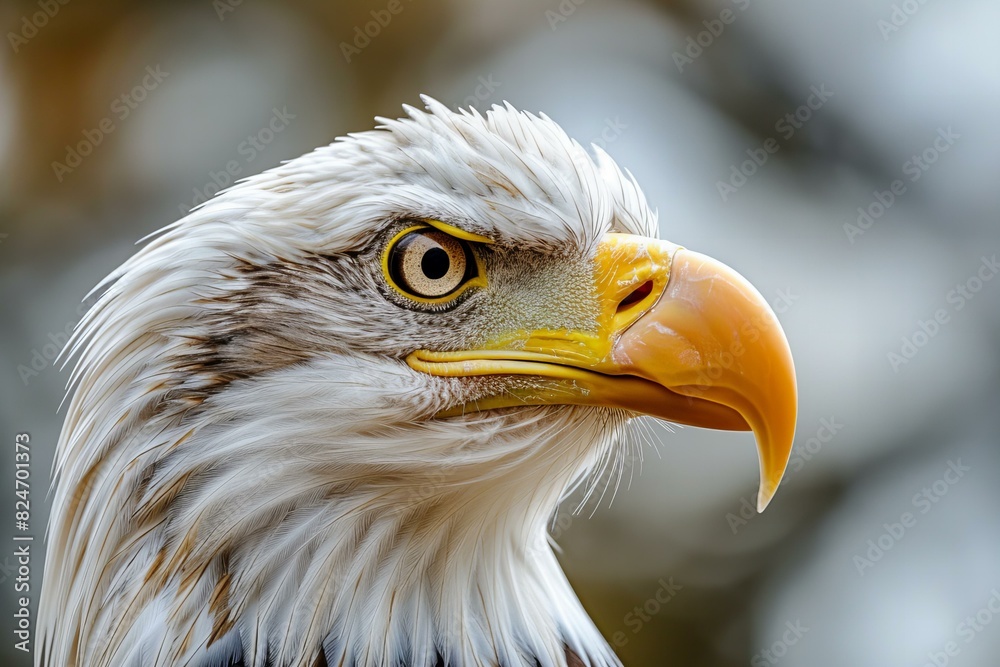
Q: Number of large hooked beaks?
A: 1